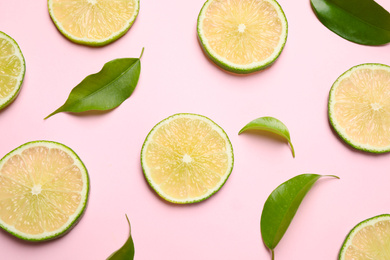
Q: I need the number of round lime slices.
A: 7